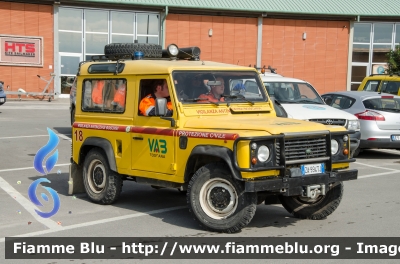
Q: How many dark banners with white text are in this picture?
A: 1